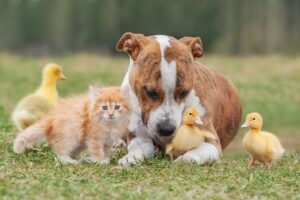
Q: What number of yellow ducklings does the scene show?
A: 3